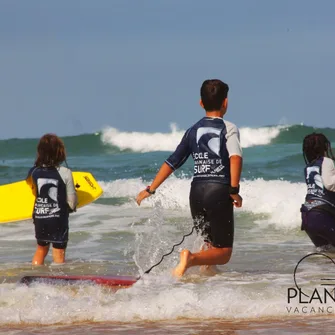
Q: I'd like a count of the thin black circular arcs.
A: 1